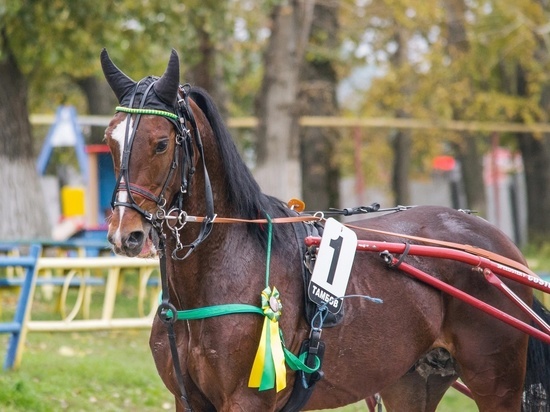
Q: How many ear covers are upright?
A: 2